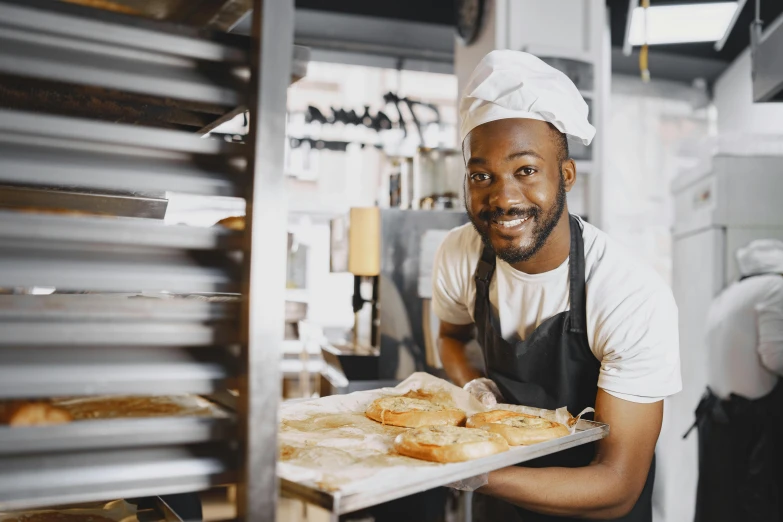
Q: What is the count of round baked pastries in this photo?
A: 3